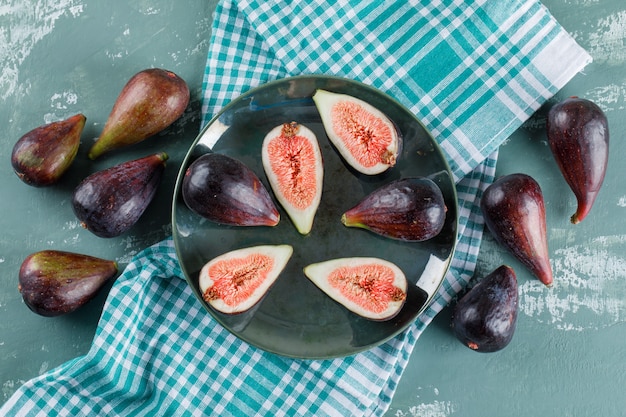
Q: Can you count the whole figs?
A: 9